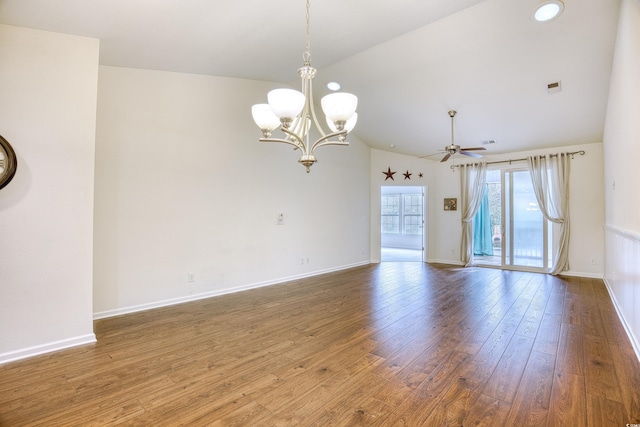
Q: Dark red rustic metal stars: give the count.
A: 3